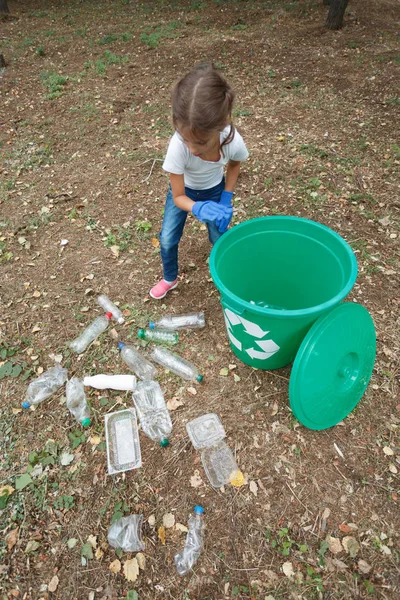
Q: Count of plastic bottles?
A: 11